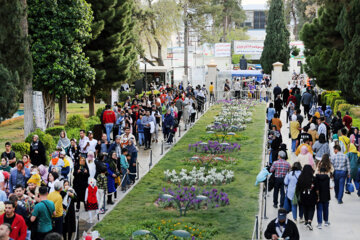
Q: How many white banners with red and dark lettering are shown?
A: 2